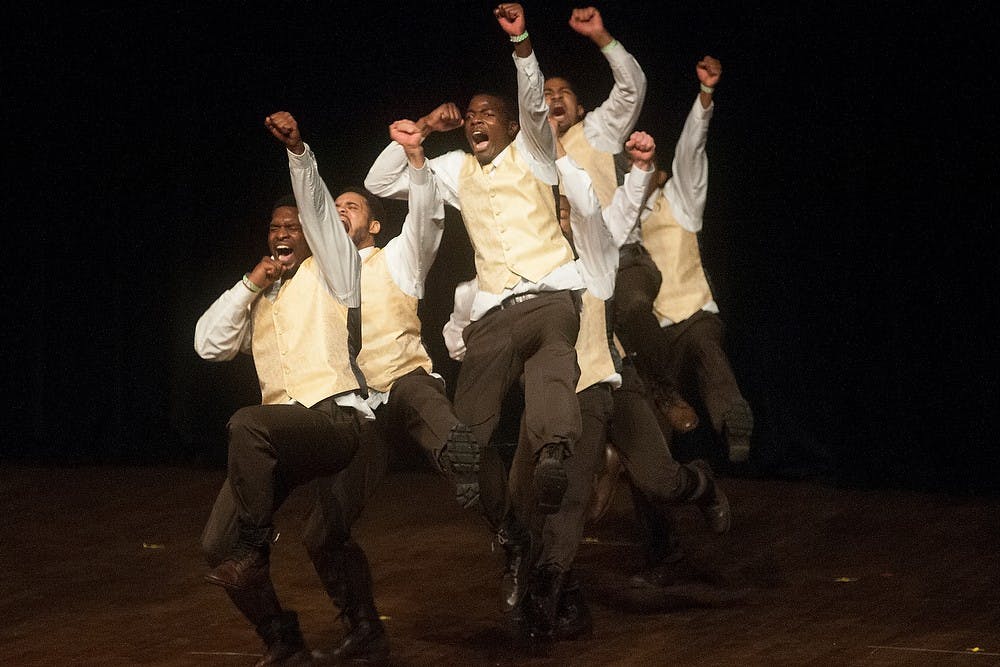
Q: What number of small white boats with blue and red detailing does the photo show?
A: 0